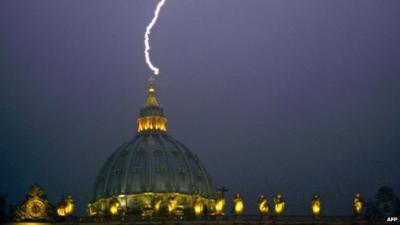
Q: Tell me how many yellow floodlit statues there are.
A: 11